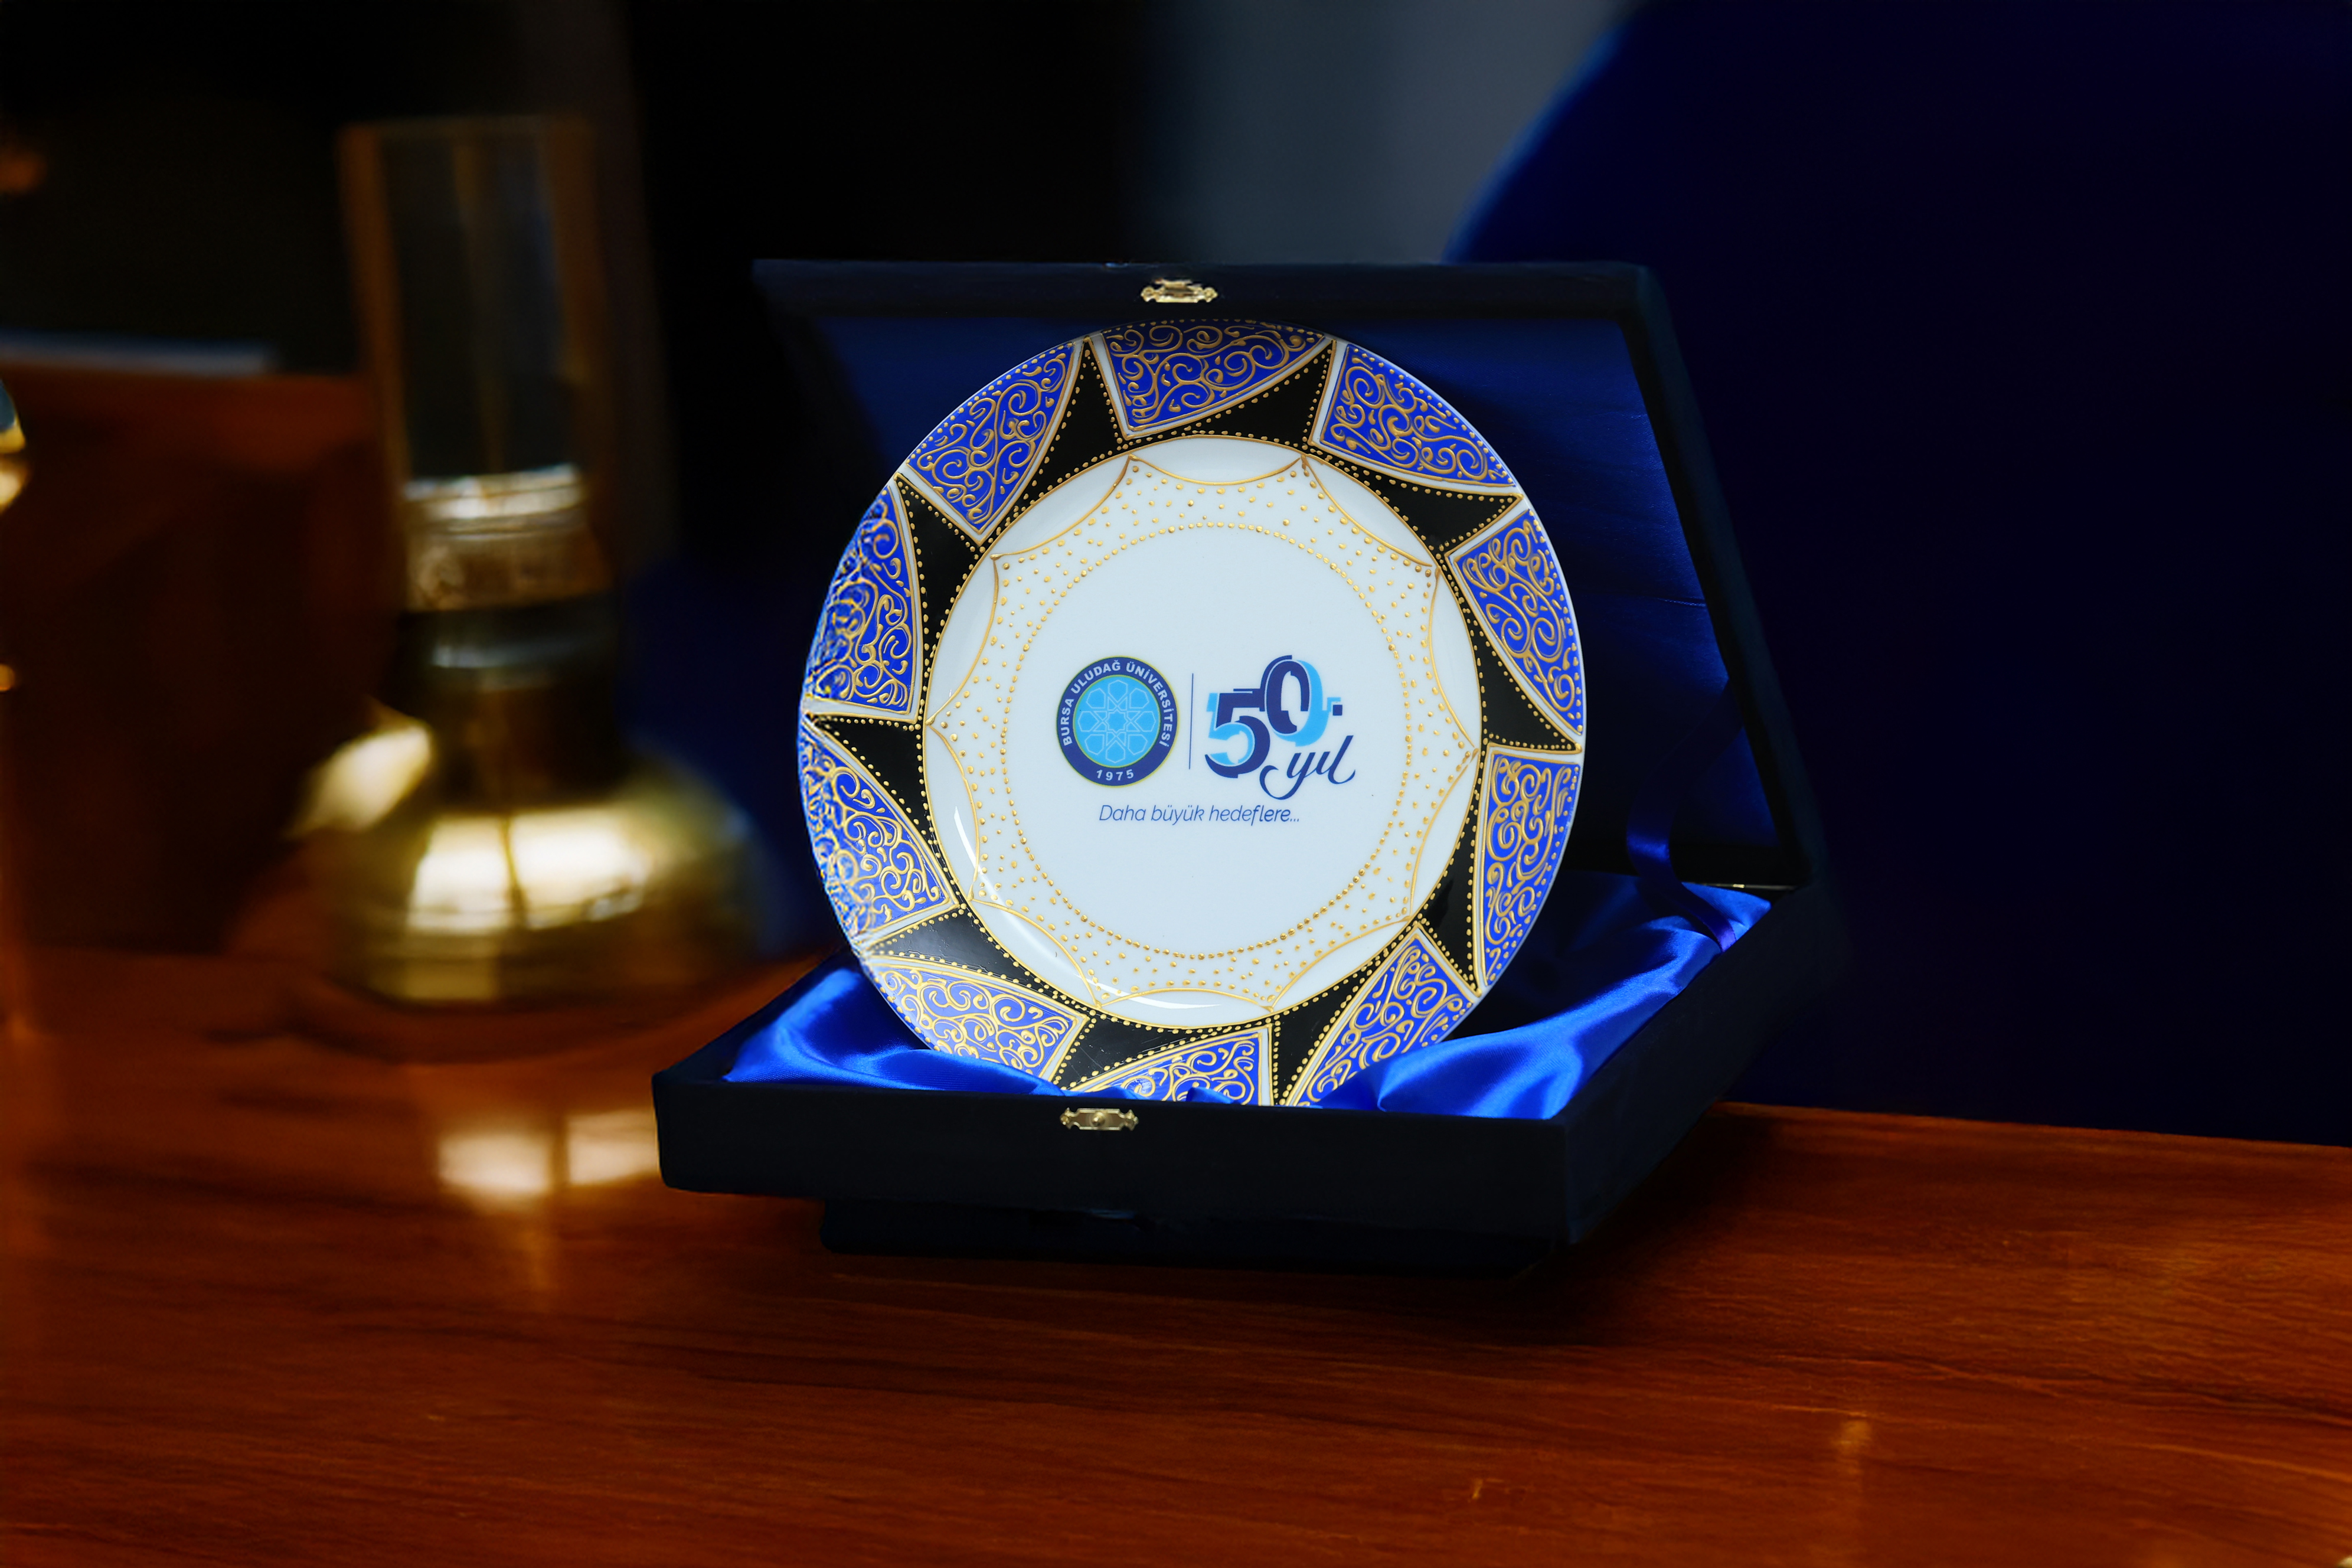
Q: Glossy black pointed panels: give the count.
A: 10